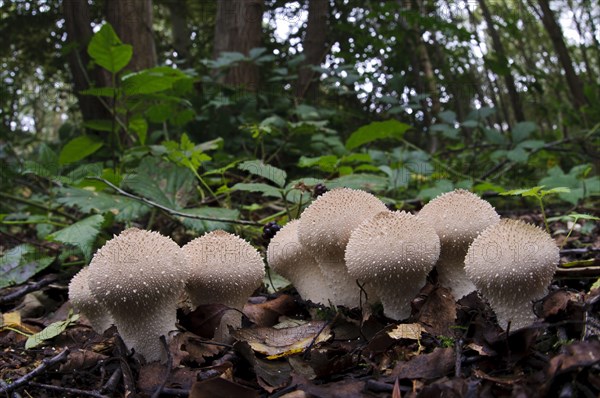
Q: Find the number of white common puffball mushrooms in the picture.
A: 8